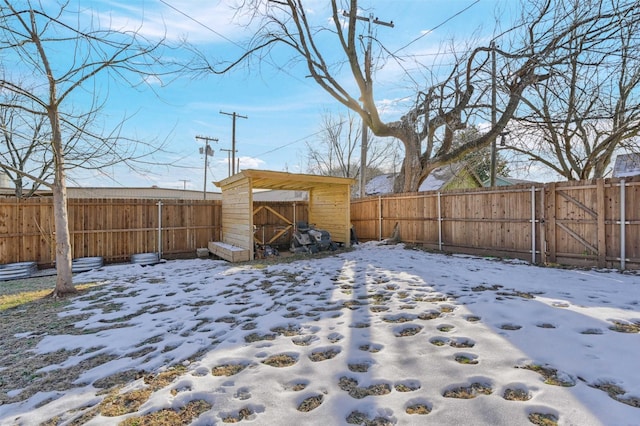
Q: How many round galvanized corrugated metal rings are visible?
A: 3